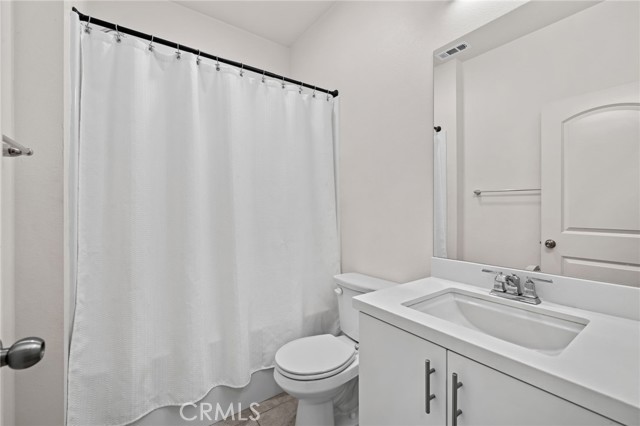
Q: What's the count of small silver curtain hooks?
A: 12